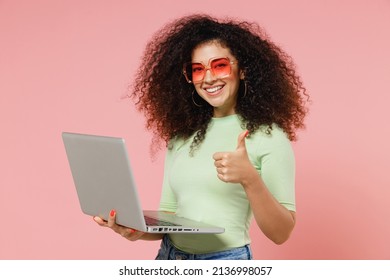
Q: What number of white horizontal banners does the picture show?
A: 1